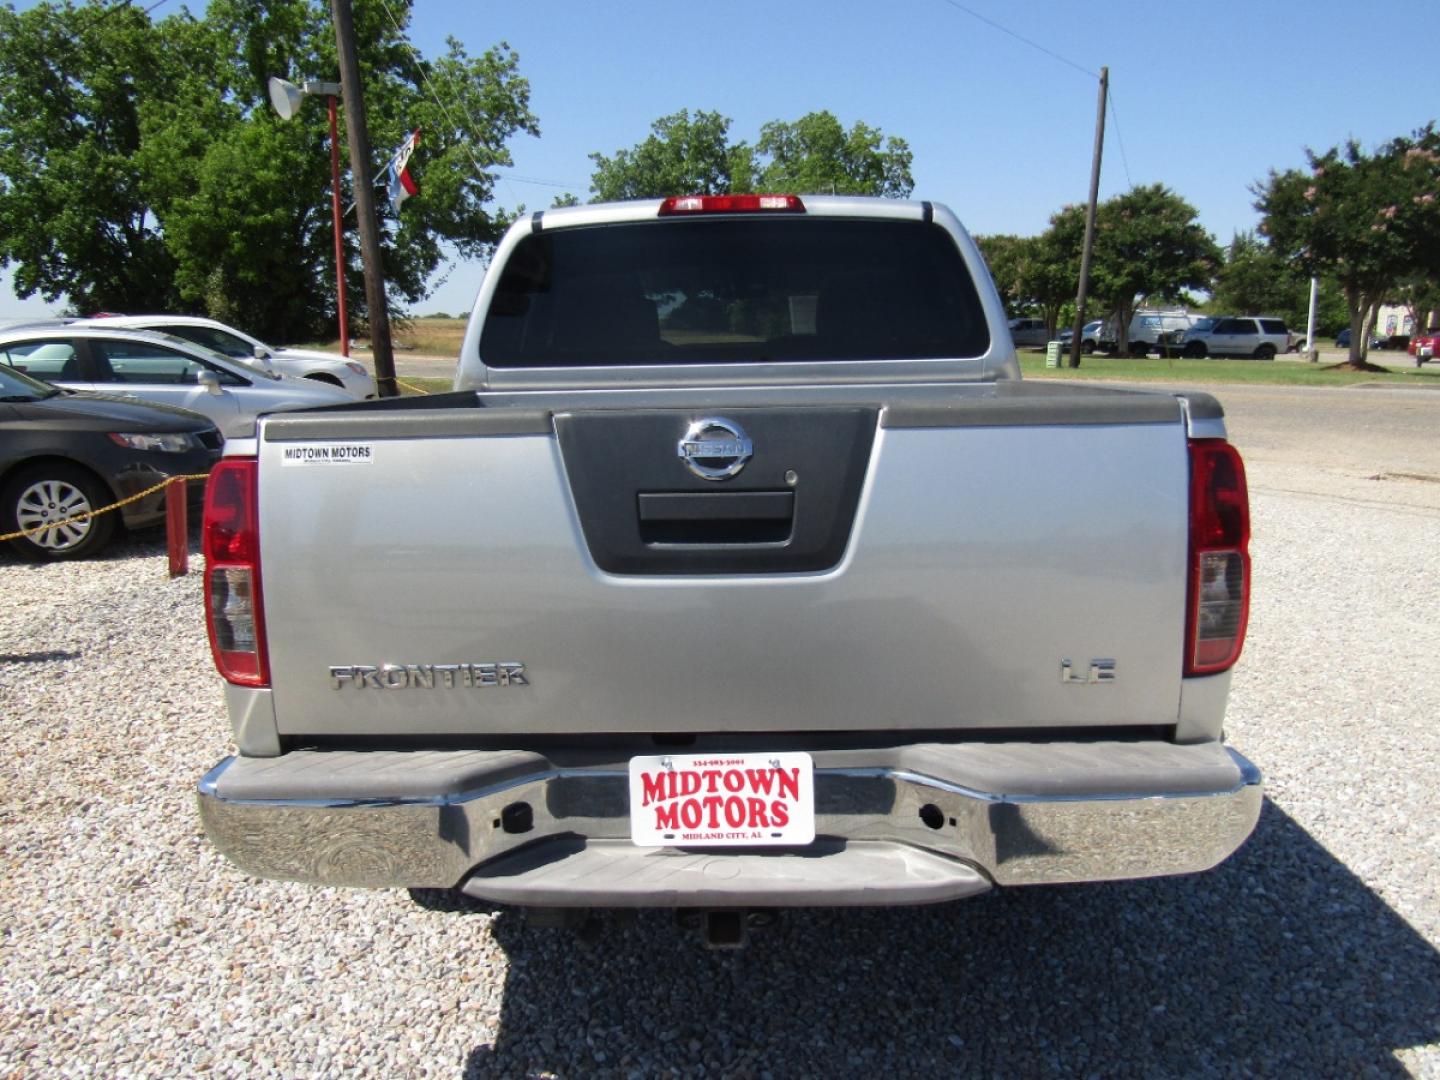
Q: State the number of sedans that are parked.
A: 3